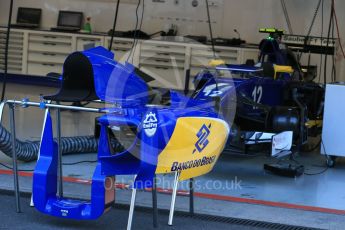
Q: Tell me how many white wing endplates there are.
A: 1